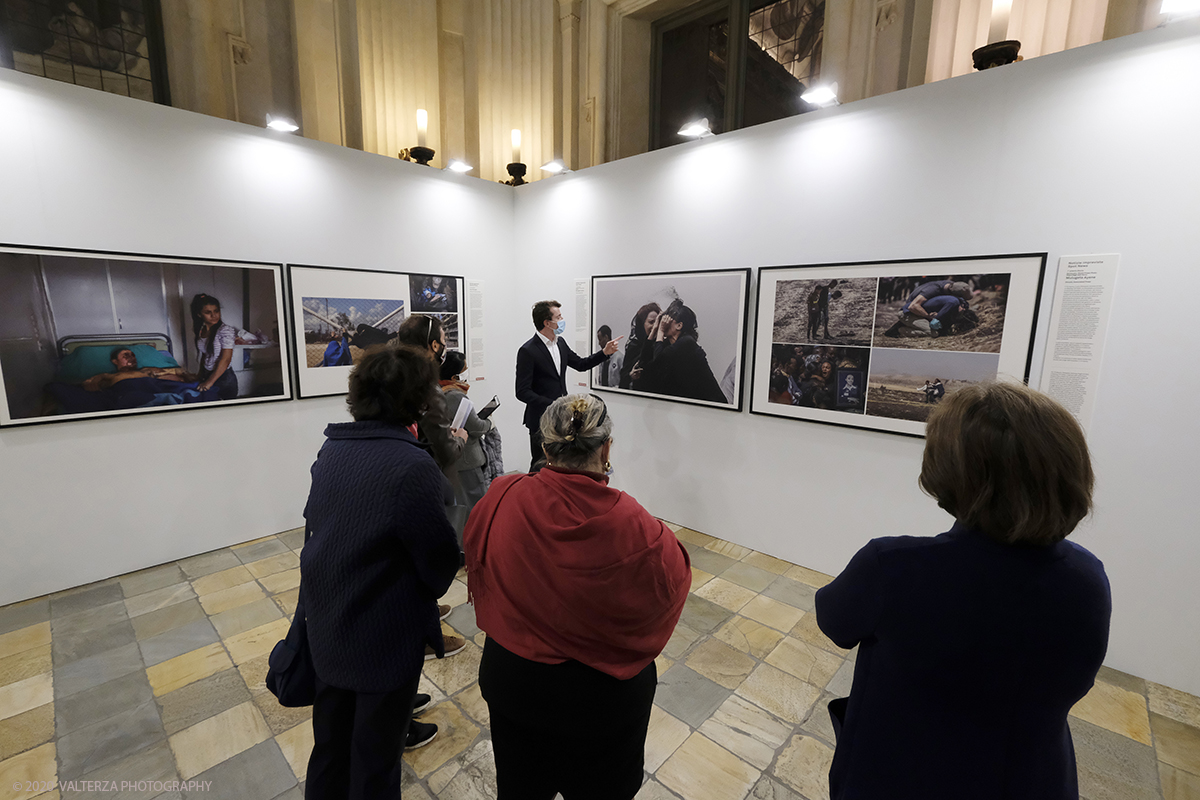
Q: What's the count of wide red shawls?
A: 1